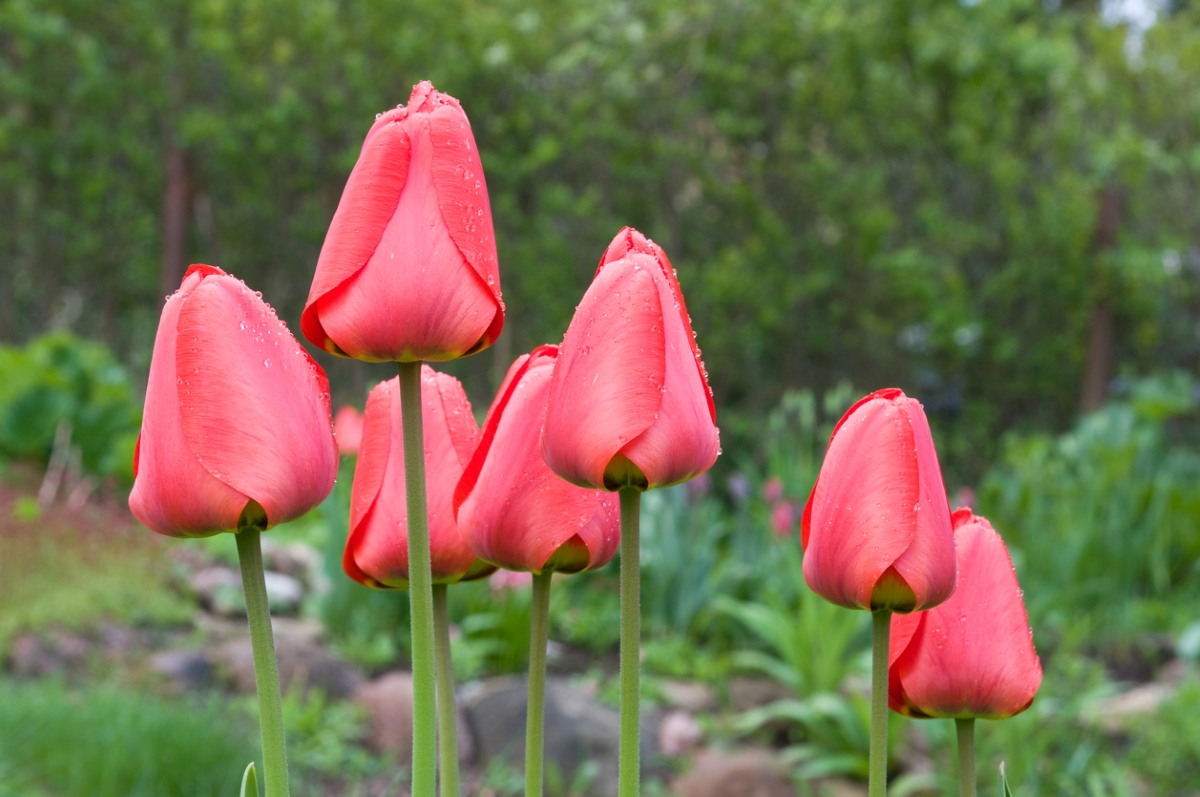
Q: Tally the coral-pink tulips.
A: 7